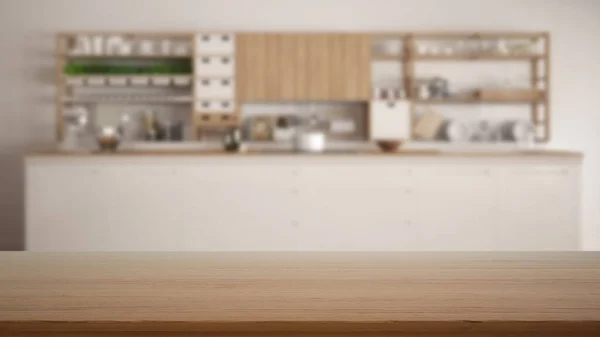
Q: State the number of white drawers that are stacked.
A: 4